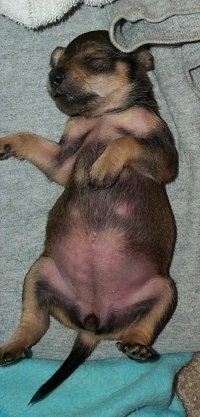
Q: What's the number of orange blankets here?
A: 0